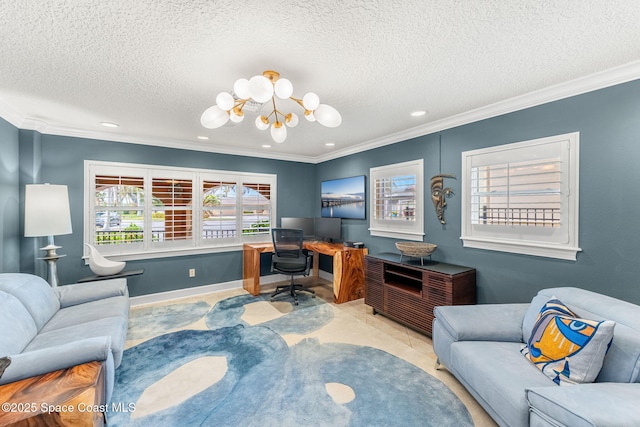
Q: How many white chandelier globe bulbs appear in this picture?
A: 12